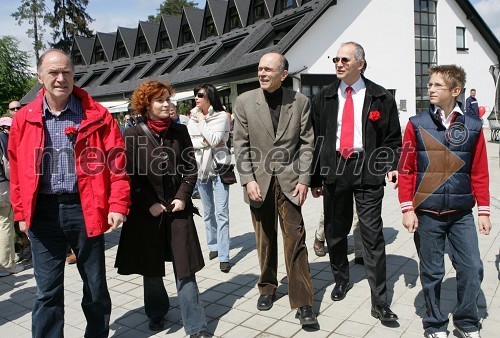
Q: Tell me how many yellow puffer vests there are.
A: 0